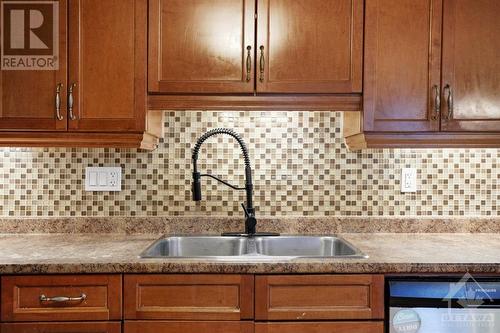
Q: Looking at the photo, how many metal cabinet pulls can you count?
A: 7